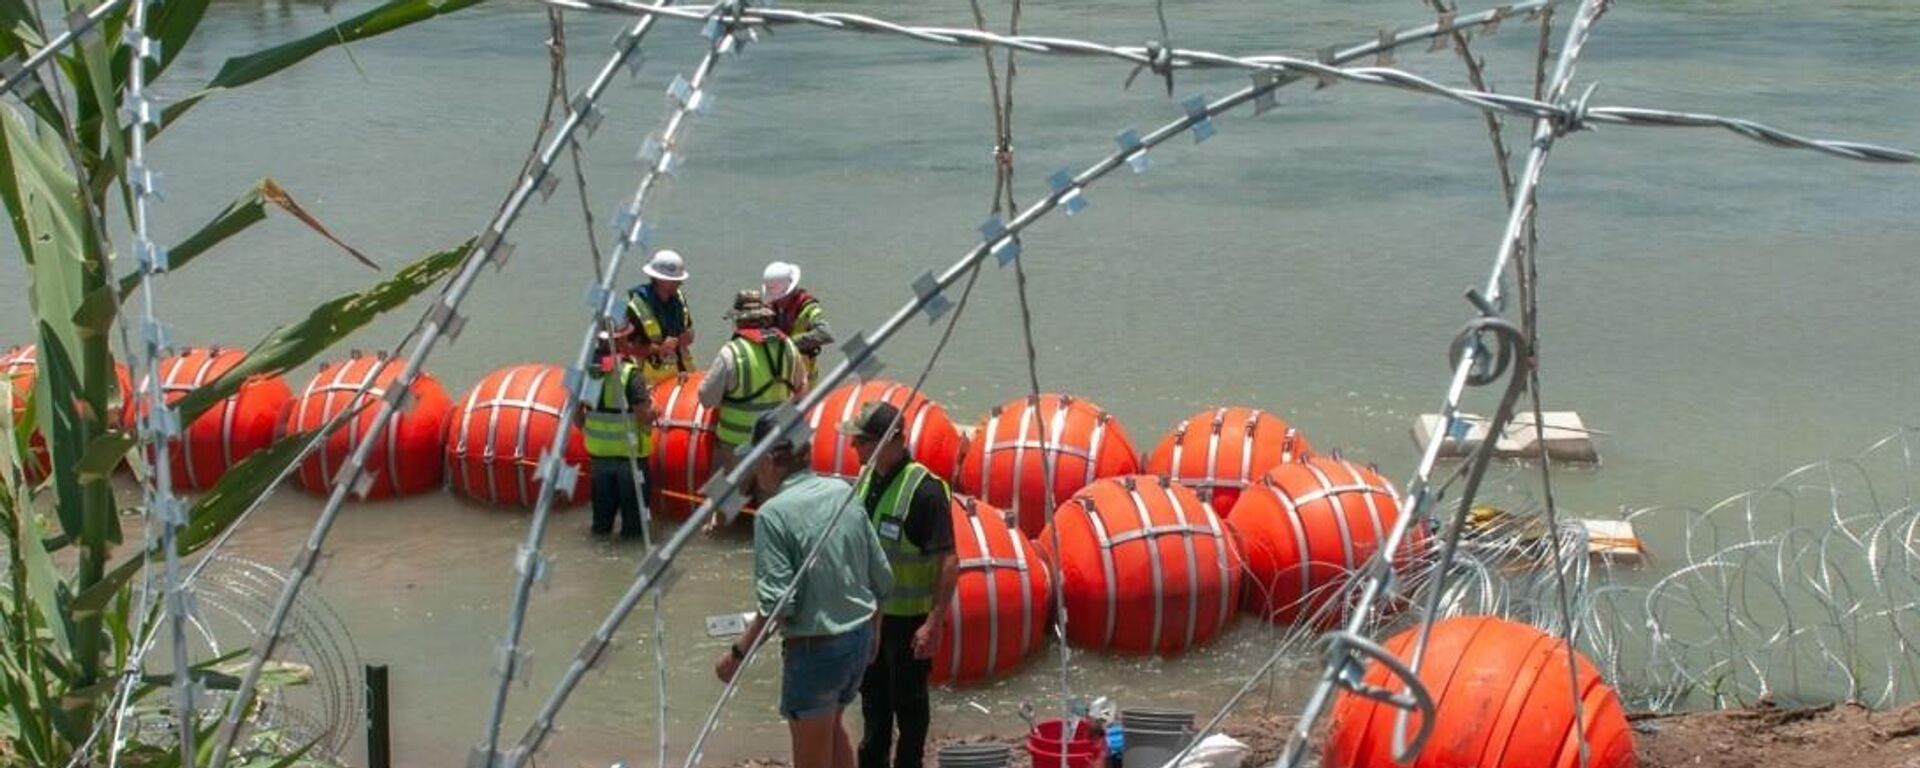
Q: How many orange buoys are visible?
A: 12